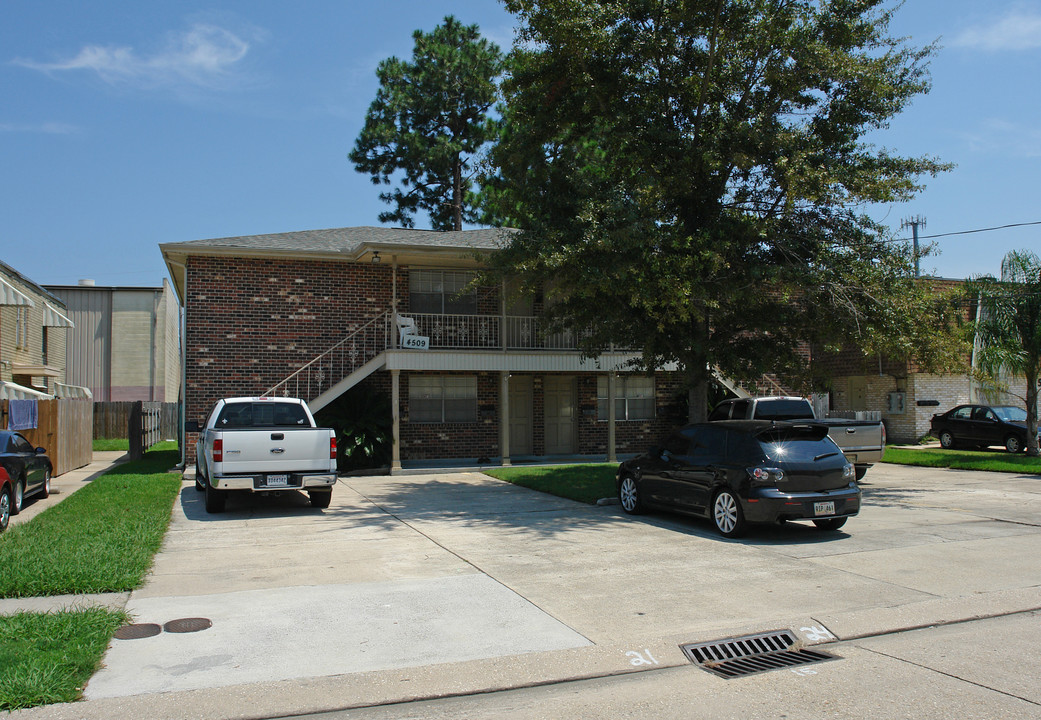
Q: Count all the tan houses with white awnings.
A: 1